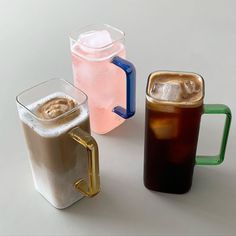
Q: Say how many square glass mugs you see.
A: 3